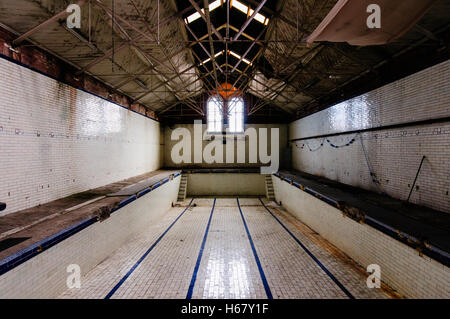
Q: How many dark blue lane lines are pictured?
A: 4